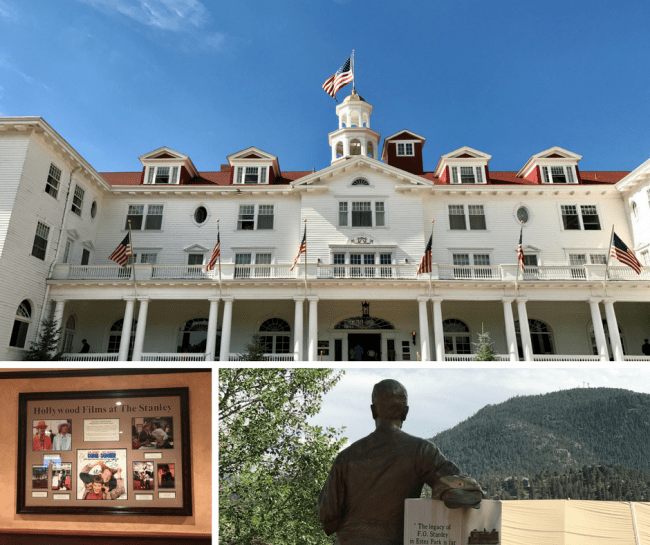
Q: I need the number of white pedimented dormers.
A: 4